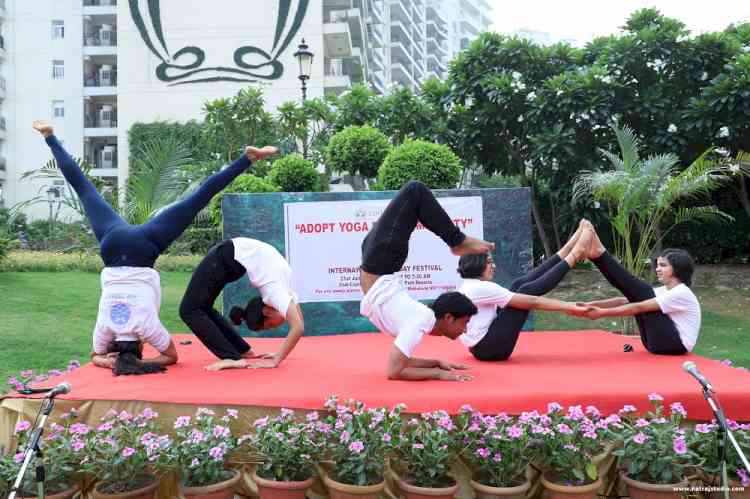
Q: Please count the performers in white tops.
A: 5